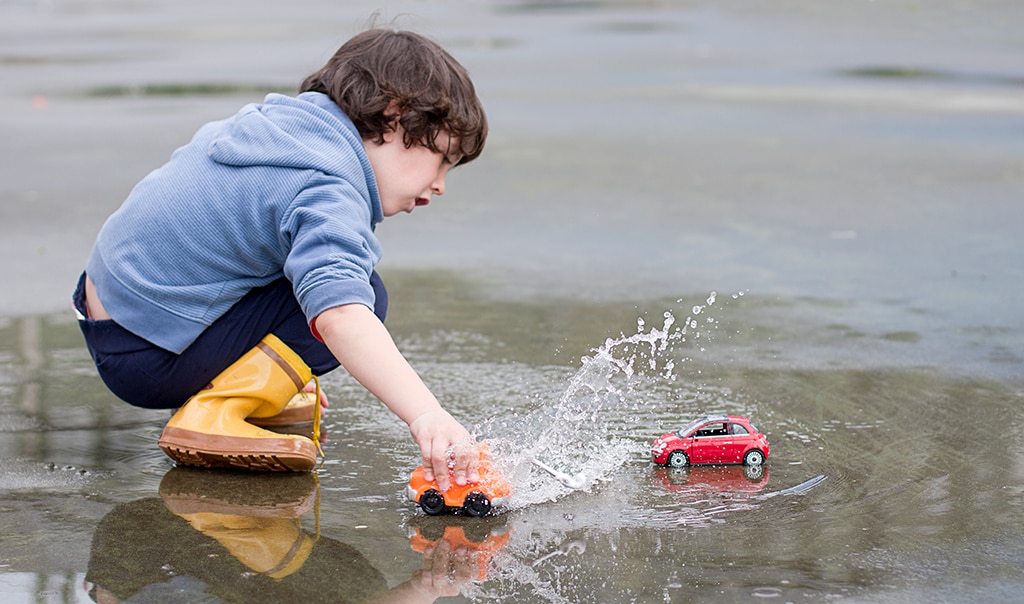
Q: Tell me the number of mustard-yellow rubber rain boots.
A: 2